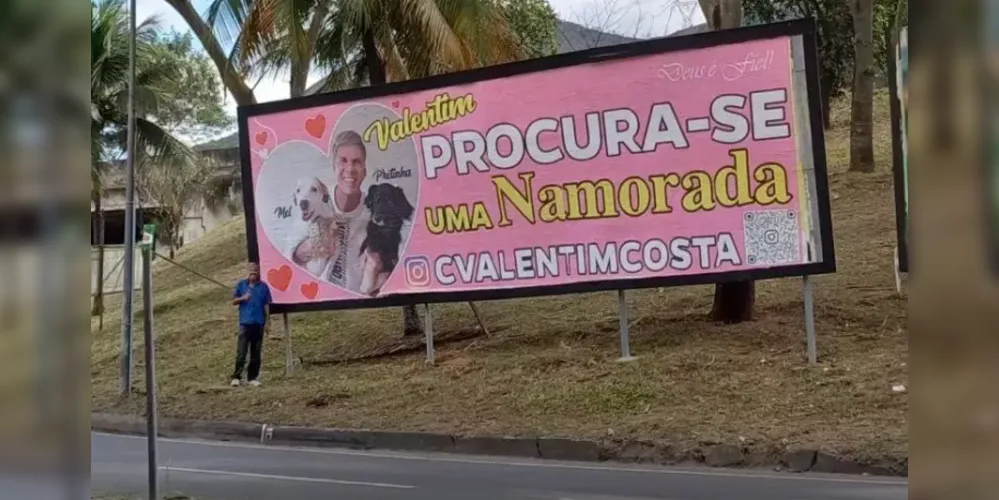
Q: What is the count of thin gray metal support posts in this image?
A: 4